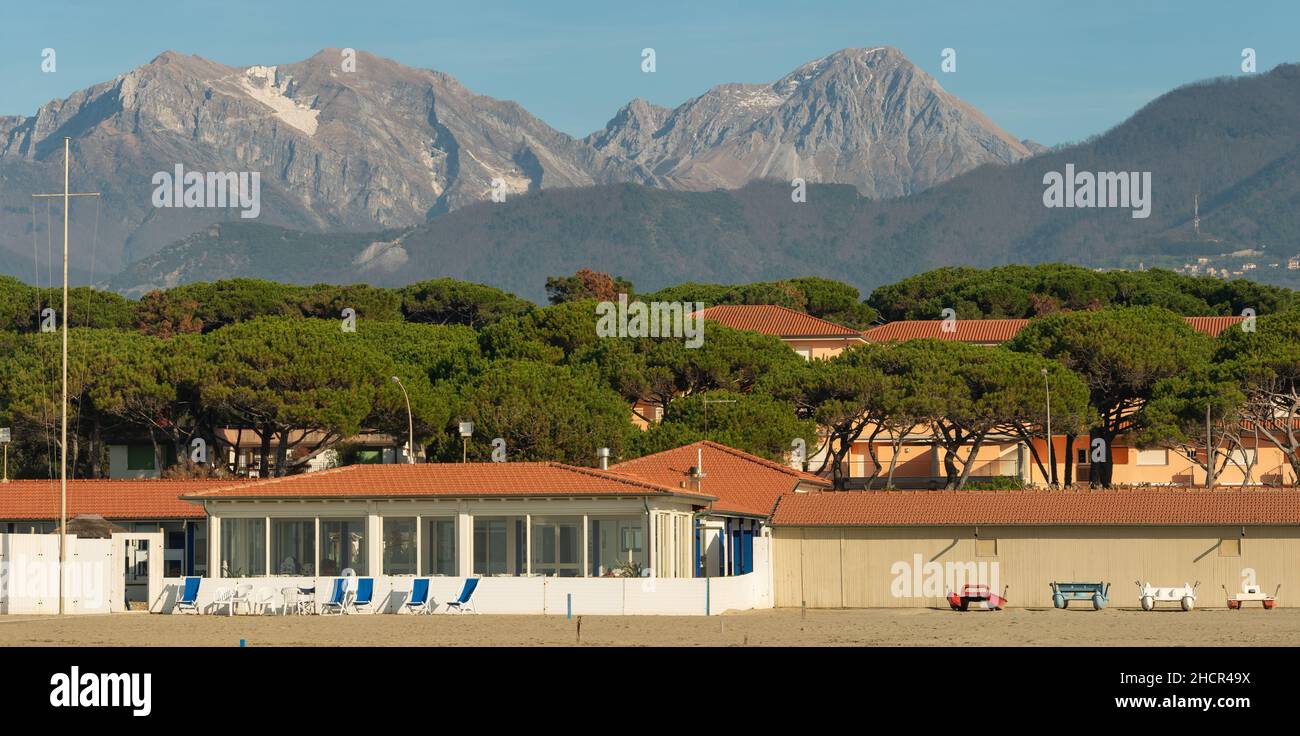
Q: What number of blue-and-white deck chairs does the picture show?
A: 5